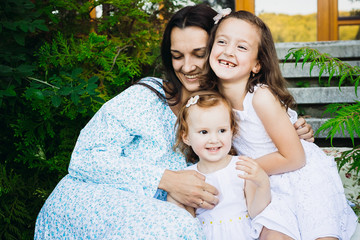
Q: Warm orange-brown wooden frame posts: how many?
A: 2